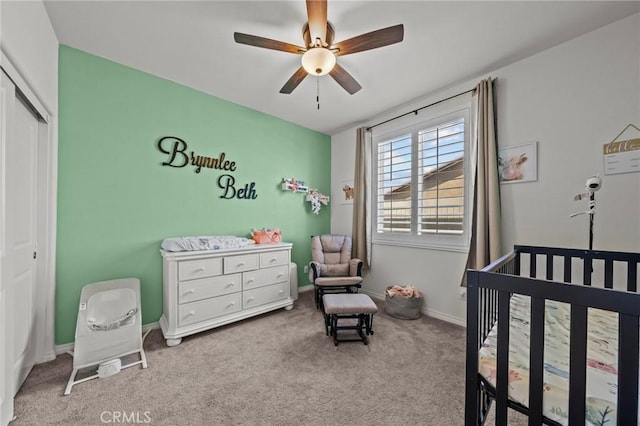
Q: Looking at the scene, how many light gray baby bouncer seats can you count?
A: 1